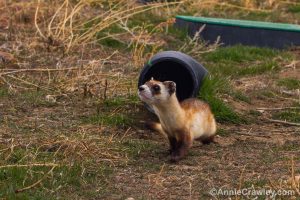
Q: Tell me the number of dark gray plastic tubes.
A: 1